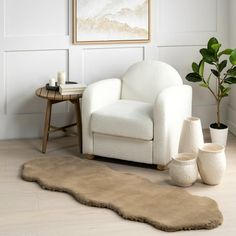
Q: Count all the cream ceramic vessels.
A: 3